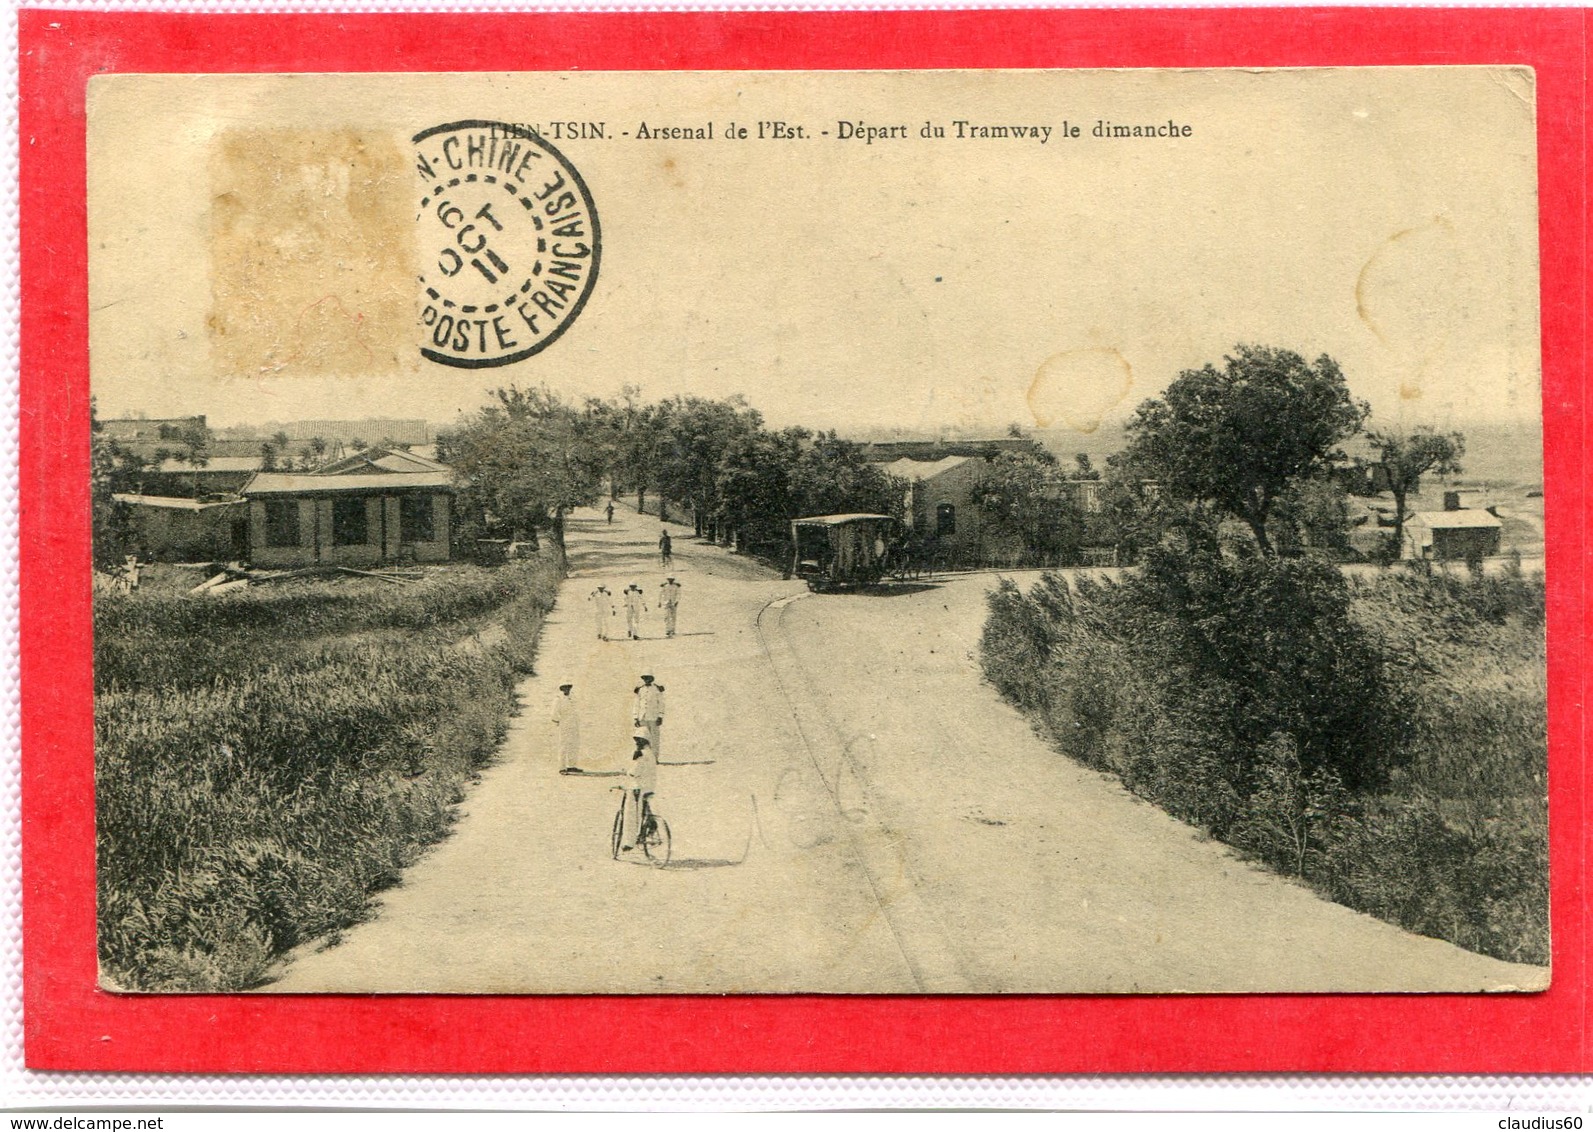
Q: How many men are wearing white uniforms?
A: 6